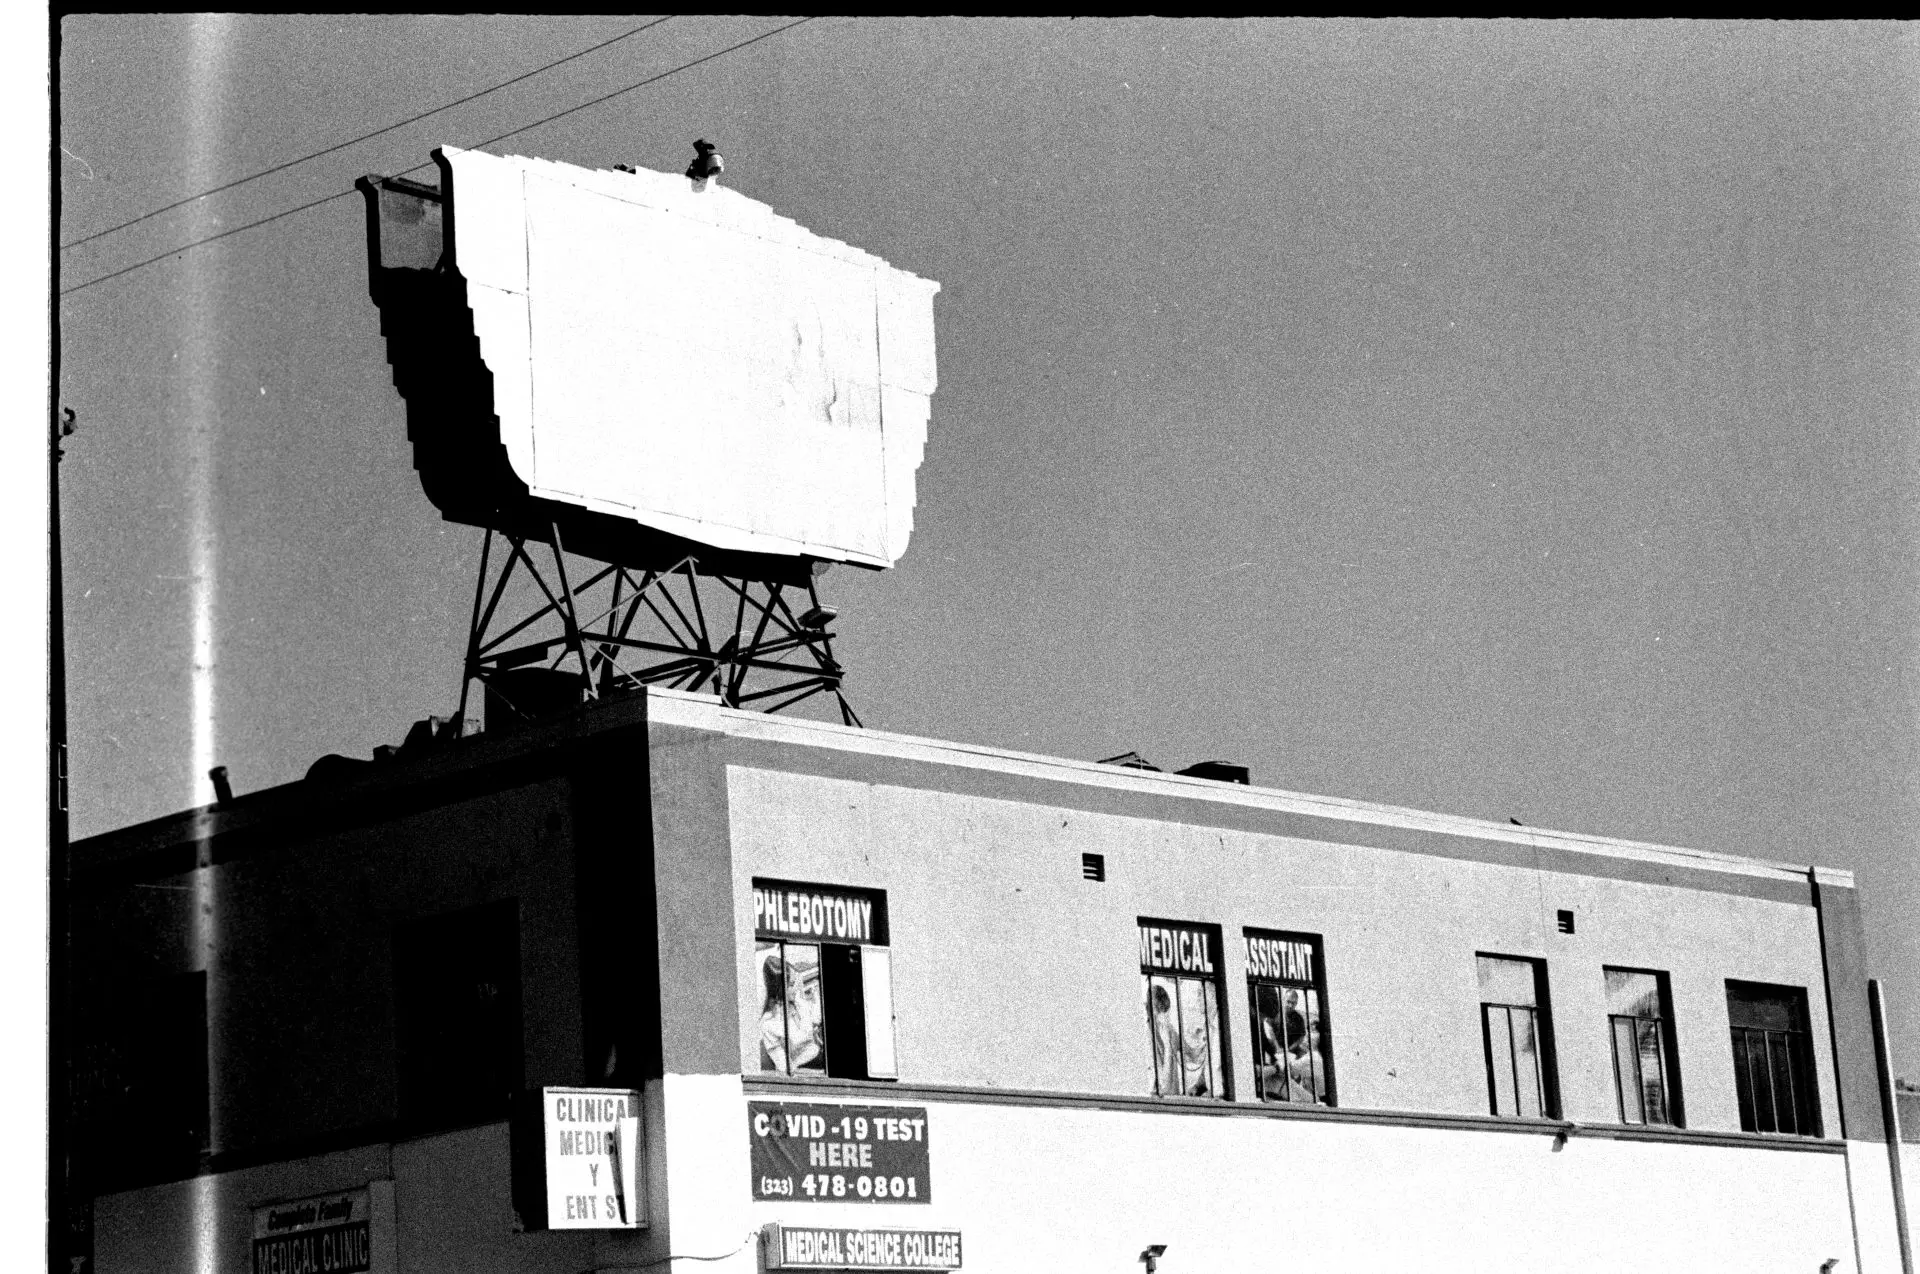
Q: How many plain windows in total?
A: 3